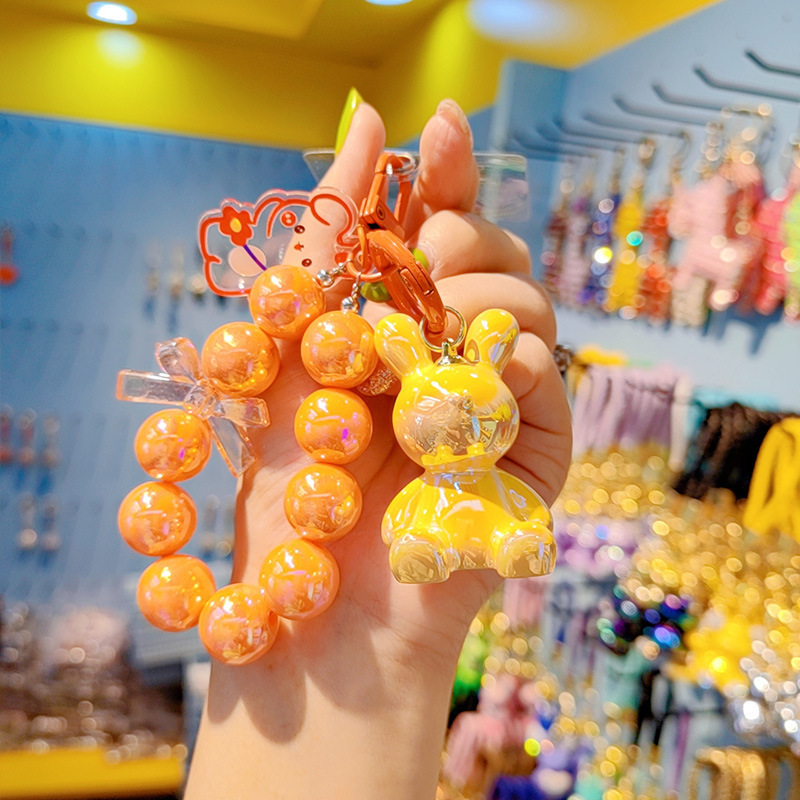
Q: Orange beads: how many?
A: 10